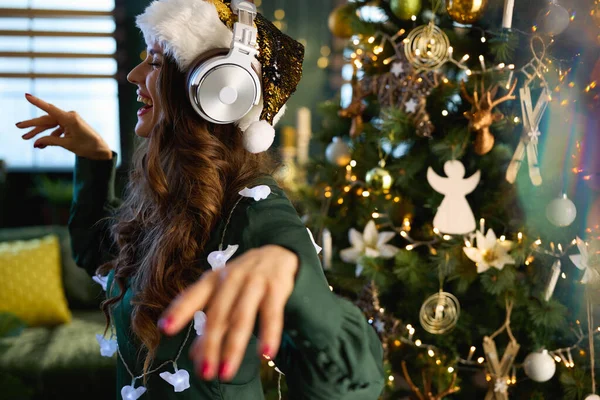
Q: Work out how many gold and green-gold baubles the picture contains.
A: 4